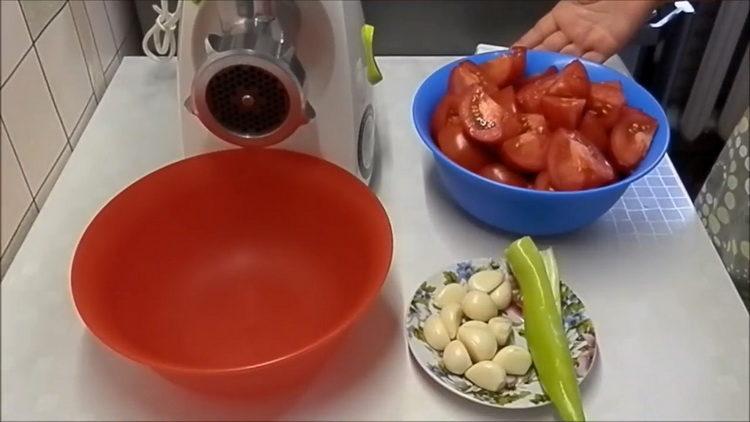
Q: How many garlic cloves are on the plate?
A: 11